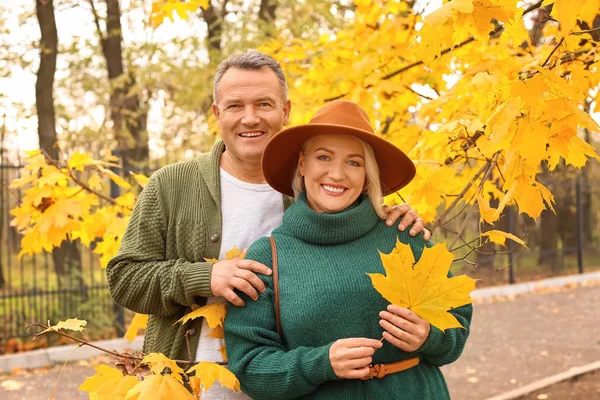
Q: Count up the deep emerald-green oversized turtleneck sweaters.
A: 1